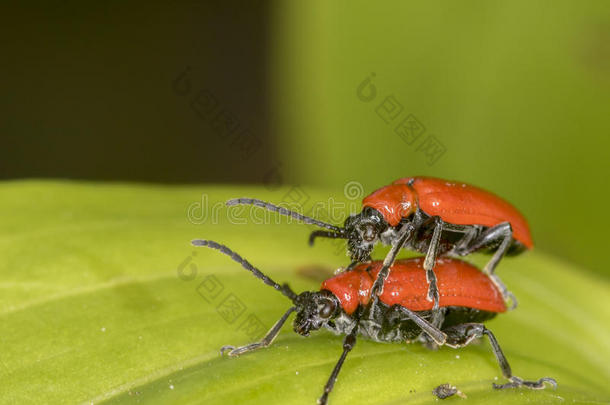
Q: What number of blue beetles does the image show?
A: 0